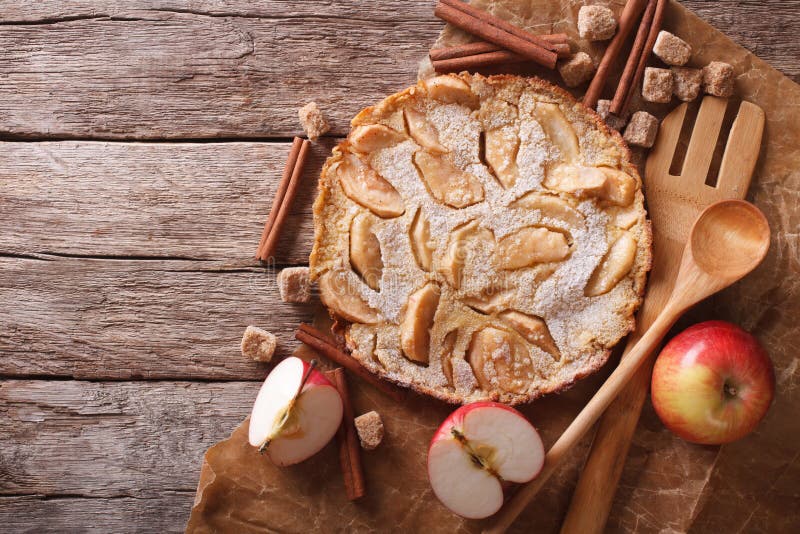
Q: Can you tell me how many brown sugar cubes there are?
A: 12